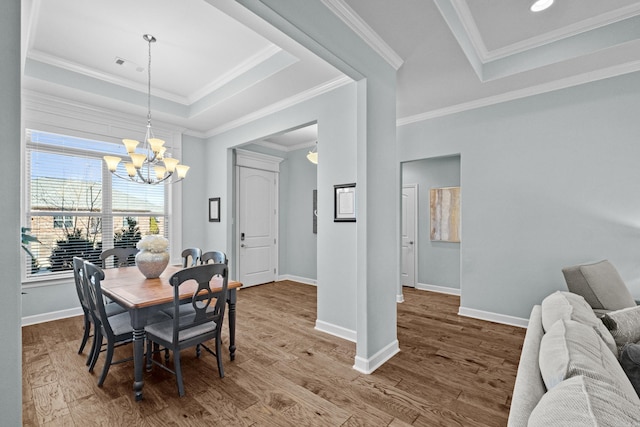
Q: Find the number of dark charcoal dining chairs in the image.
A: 6